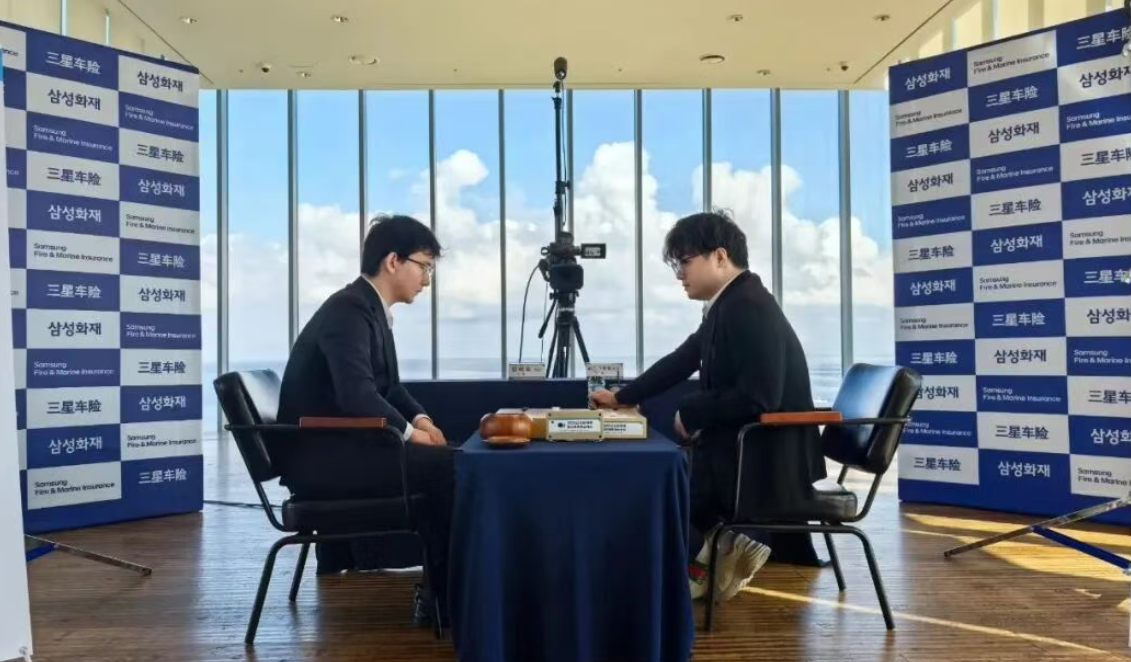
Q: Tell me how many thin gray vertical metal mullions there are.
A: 10